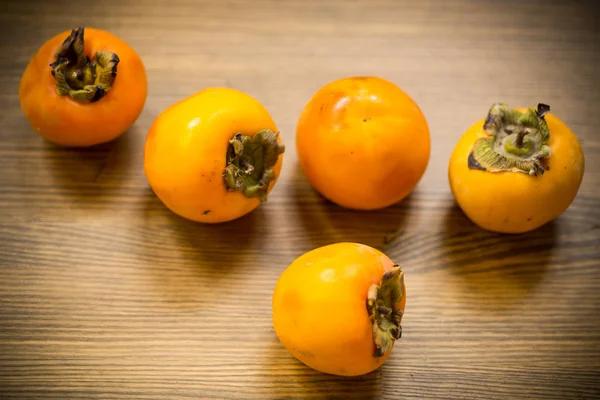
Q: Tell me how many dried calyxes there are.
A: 4